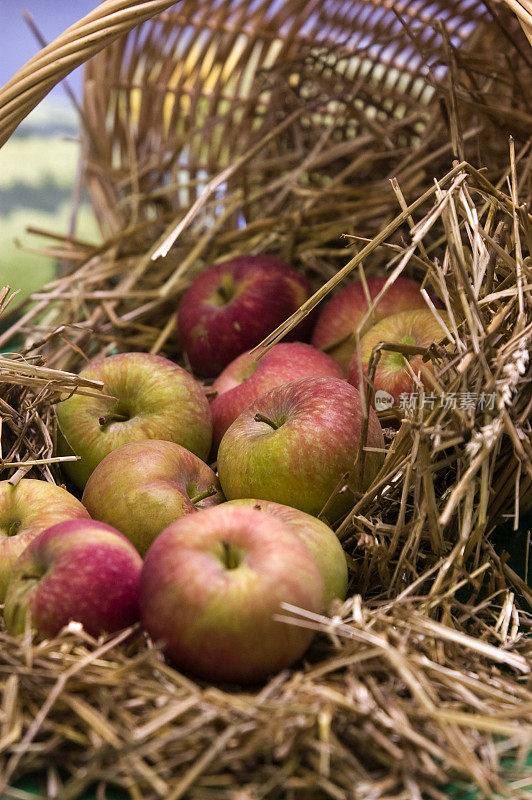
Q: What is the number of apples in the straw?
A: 11